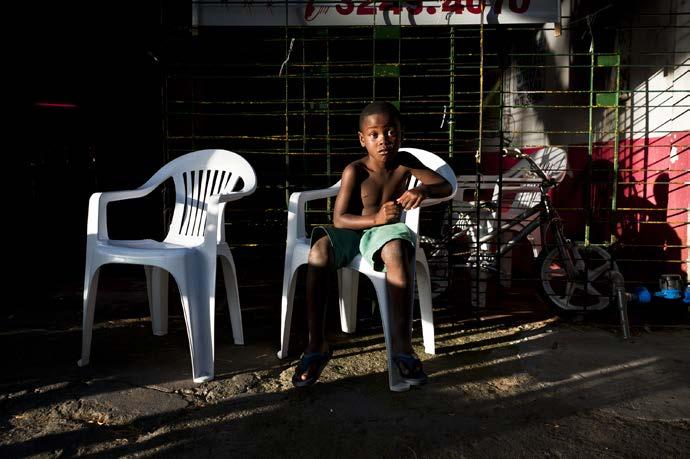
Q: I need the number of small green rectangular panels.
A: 5